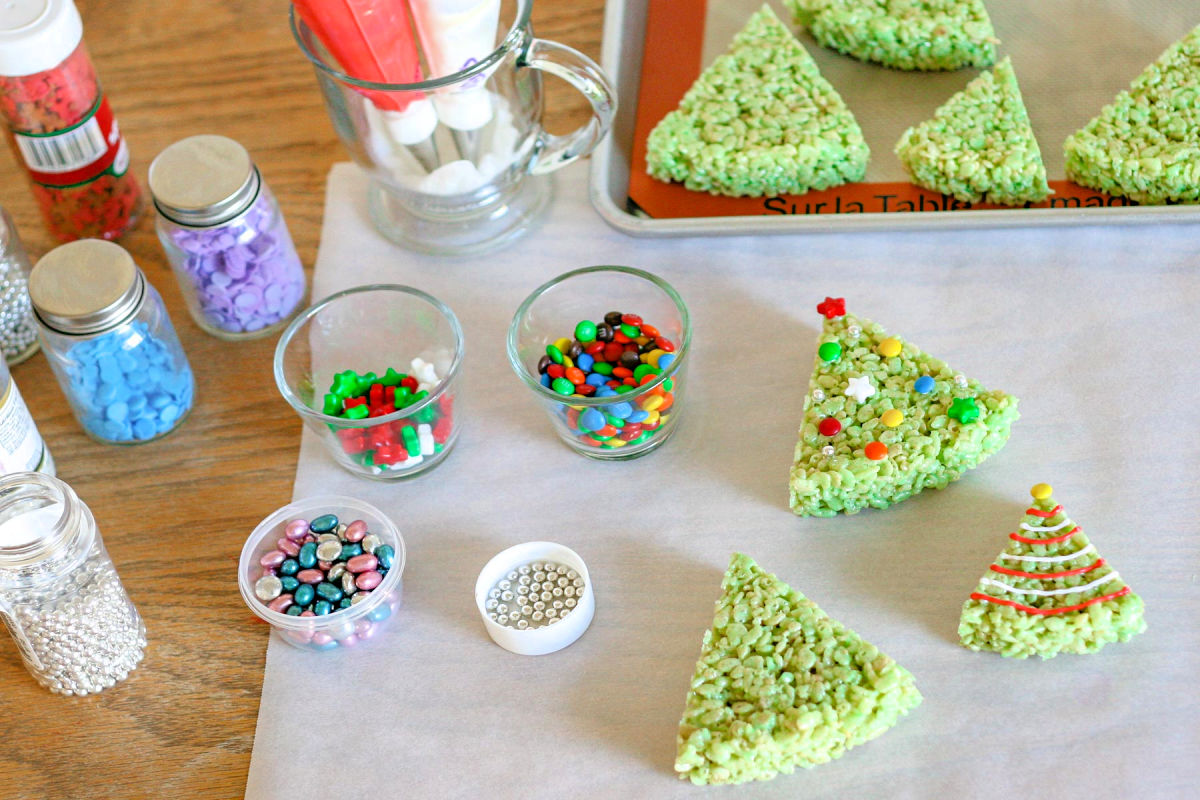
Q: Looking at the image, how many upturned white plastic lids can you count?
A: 1